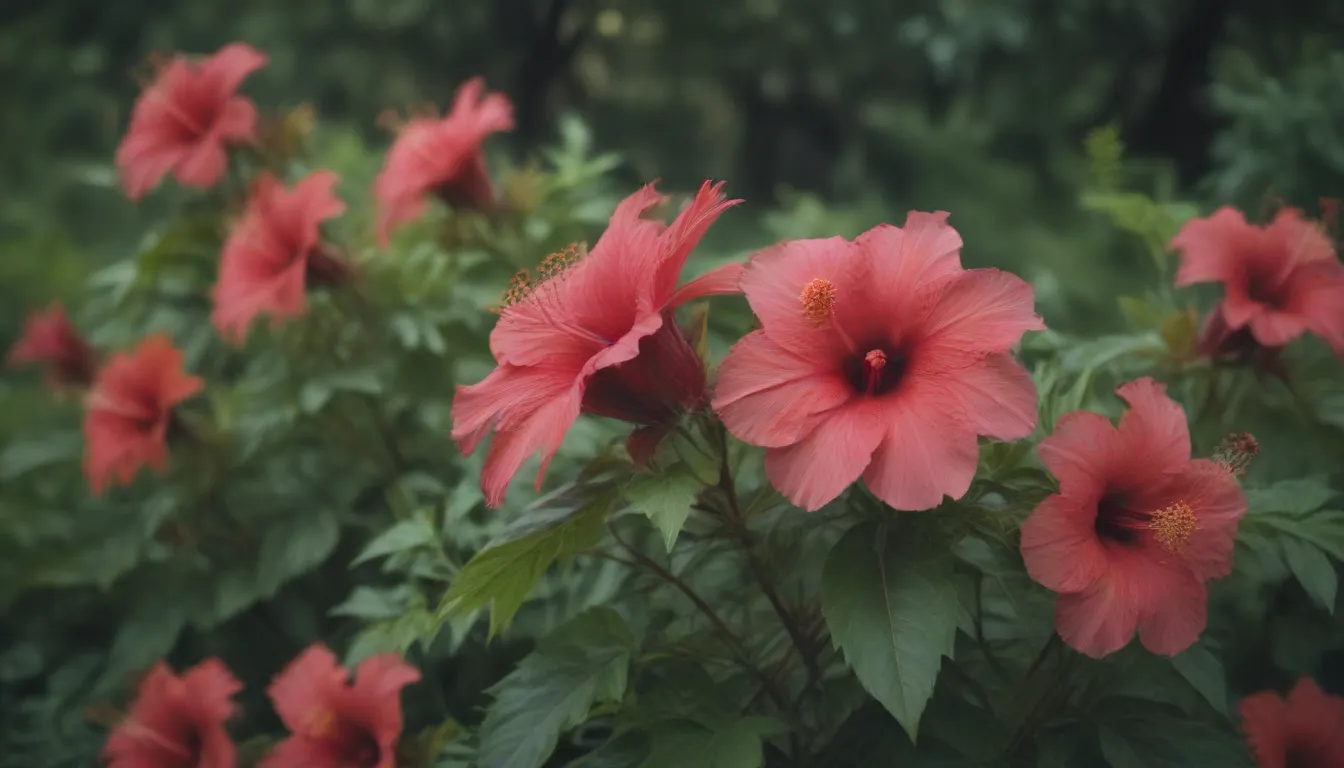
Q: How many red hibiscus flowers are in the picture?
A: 12